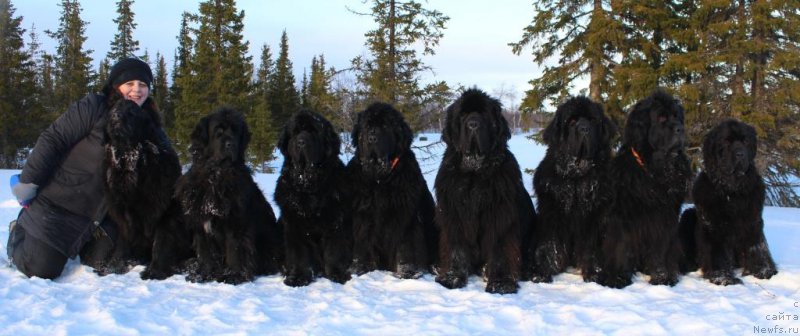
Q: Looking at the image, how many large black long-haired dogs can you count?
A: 8